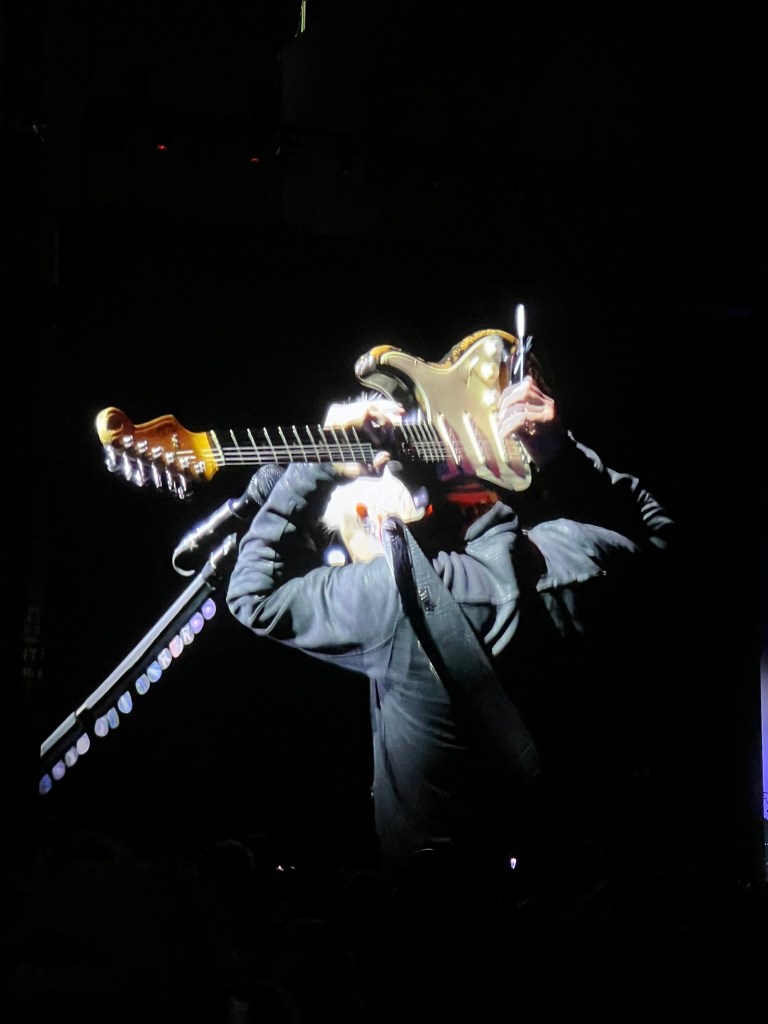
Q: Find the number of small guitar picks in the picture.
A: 14